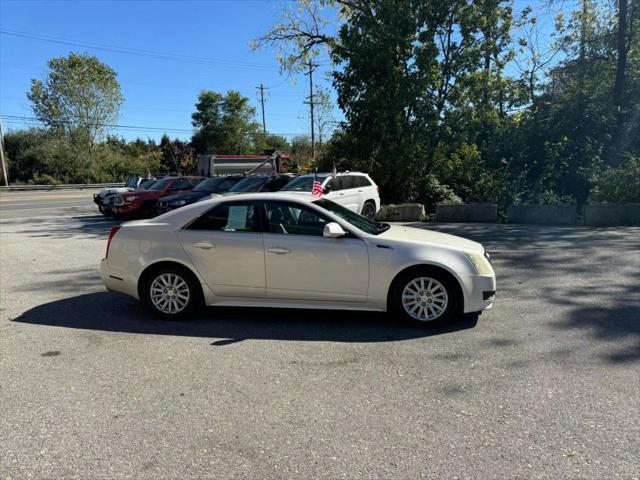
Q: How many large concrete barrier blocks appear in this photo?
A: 4